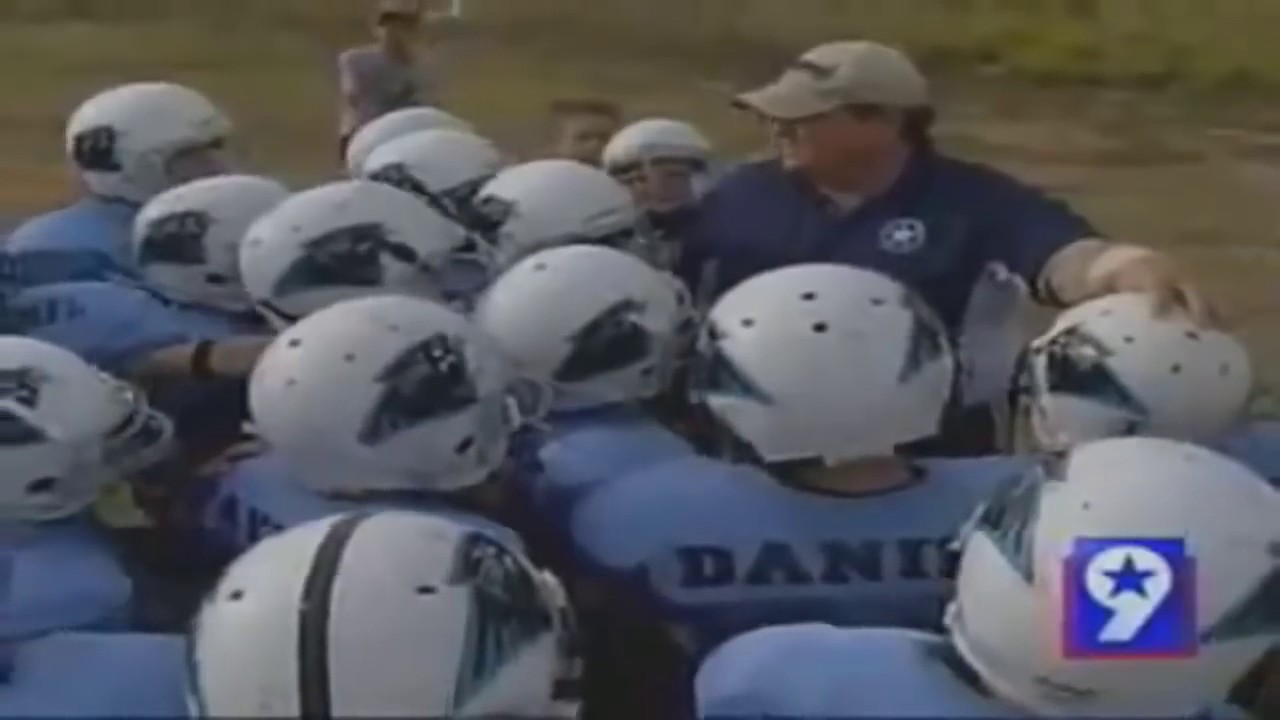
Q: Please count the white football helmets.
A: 14